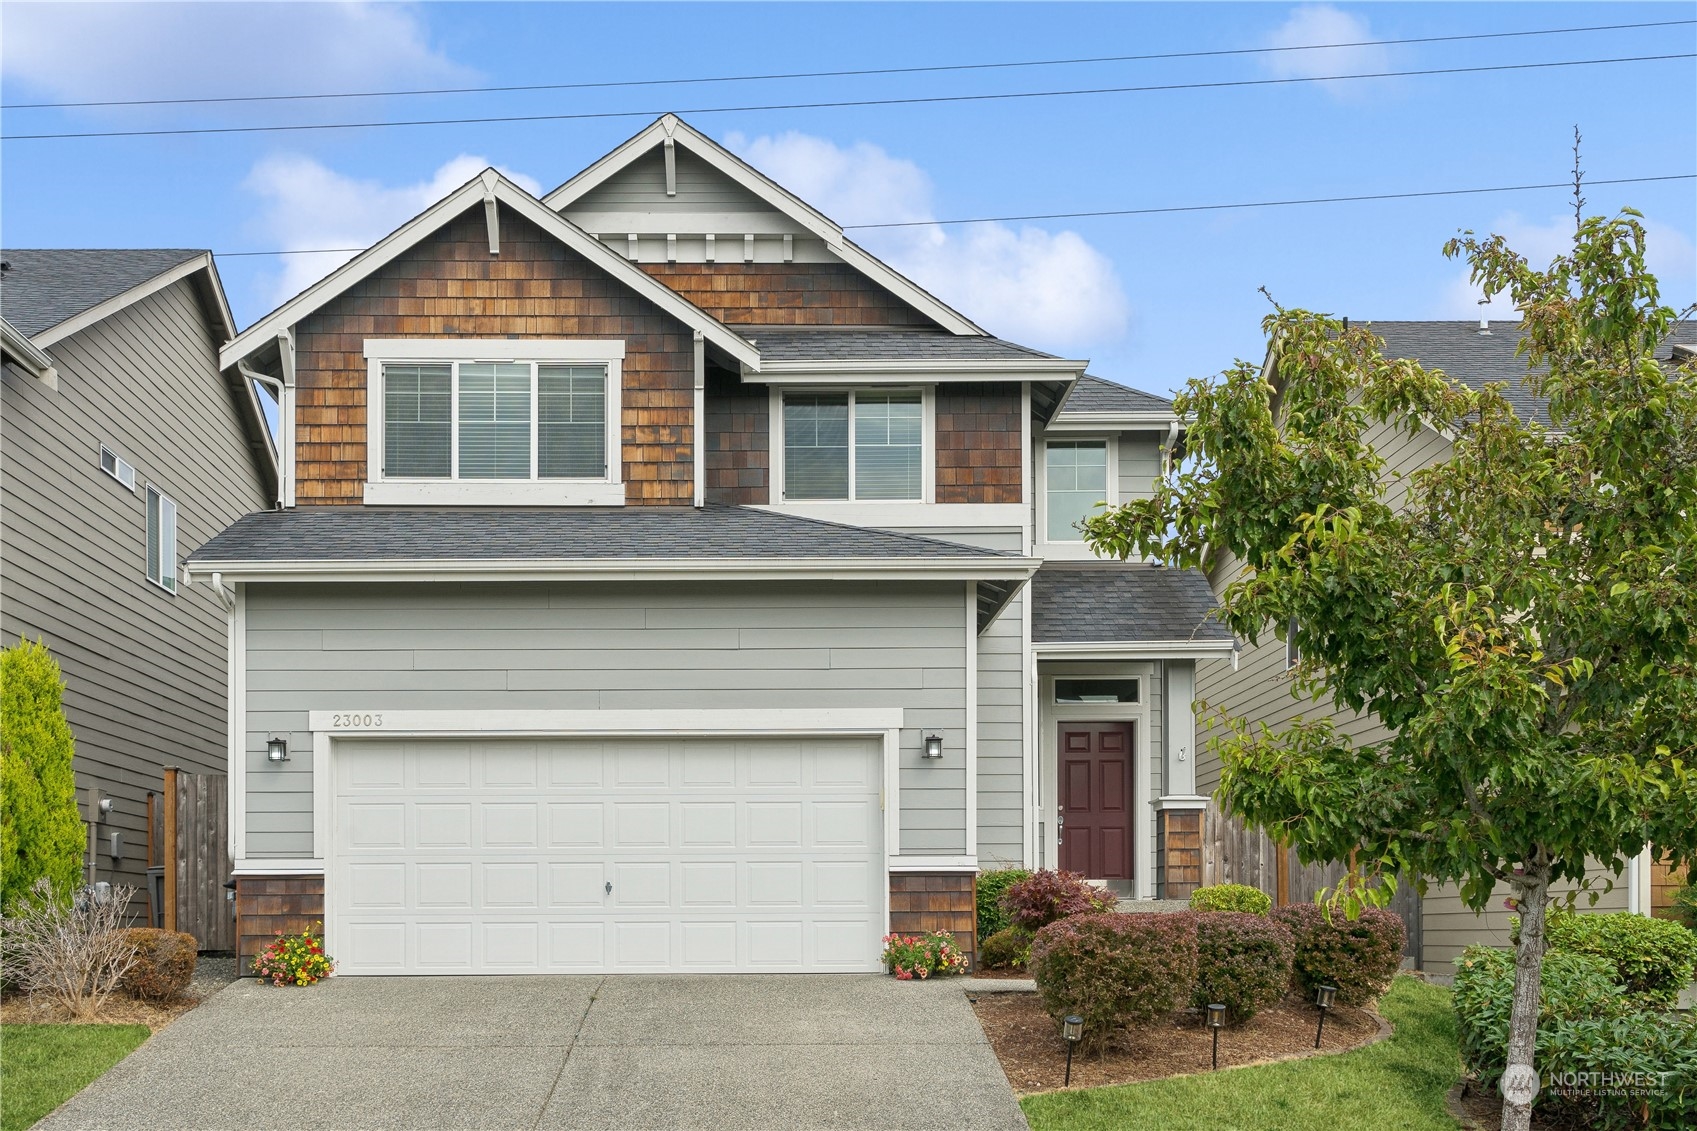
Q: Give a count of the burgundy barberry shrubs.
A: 3